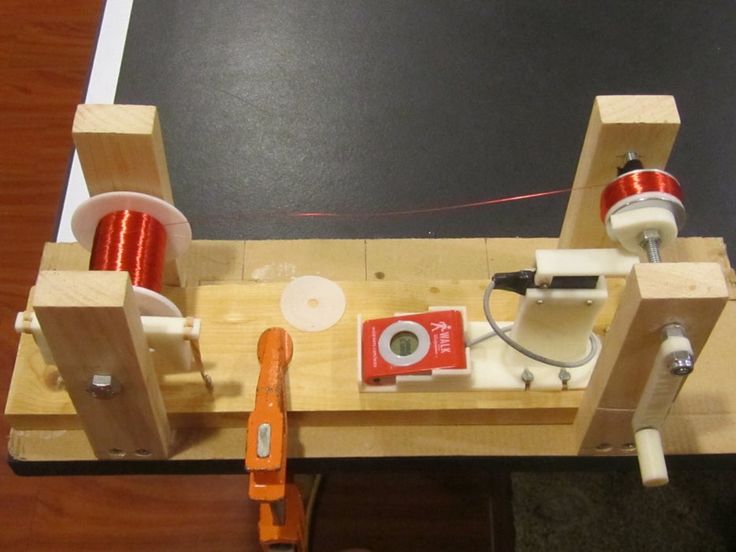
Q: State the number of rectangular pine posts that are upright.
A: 4